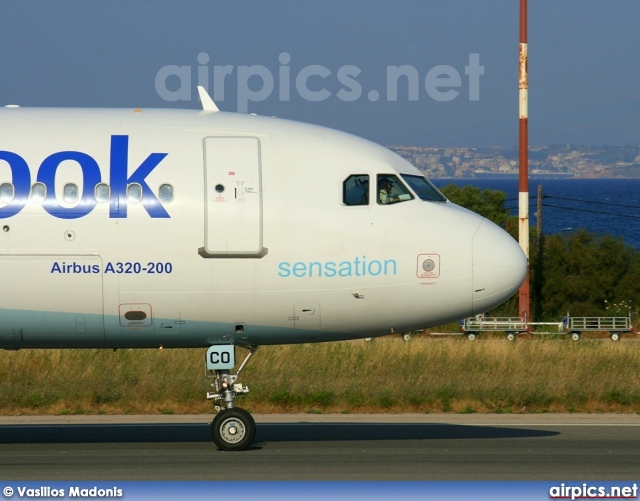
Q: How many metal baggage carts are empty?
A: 2